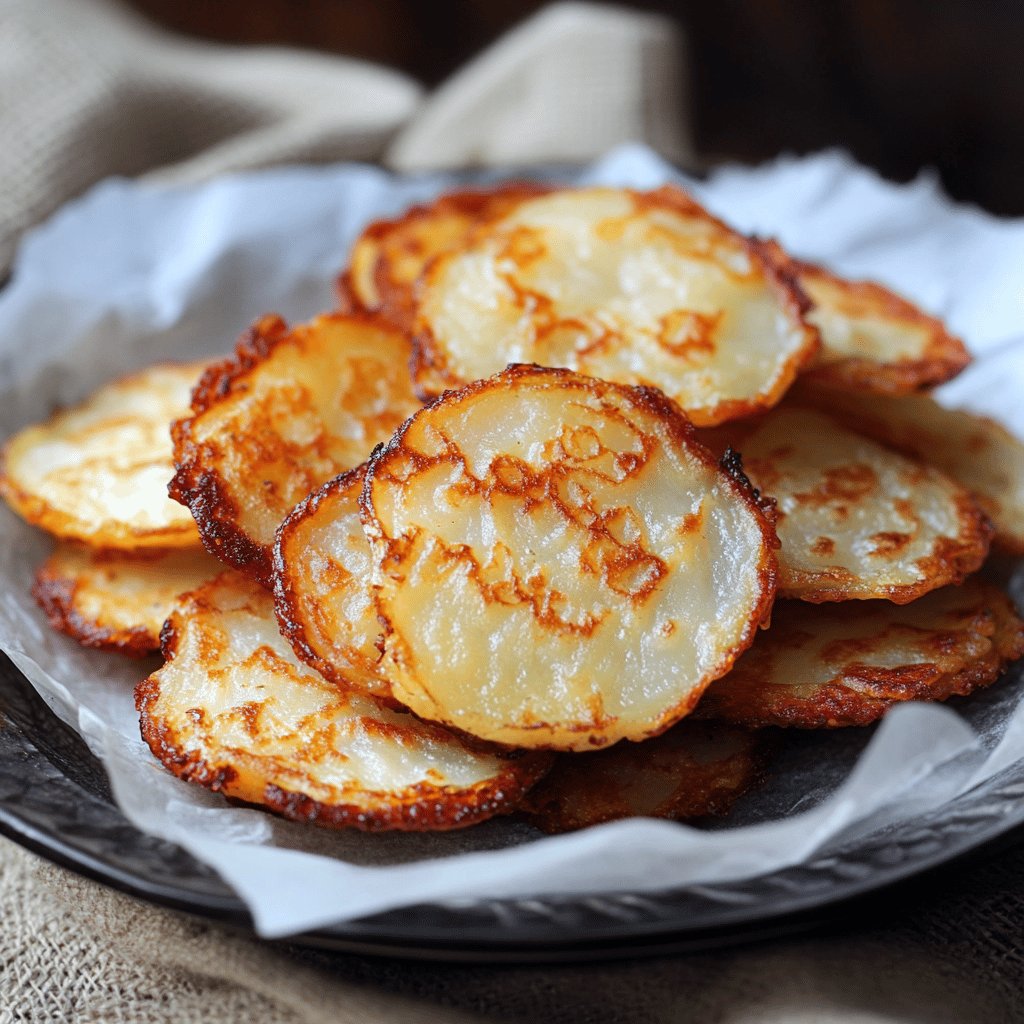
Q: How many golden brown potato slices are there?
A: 13